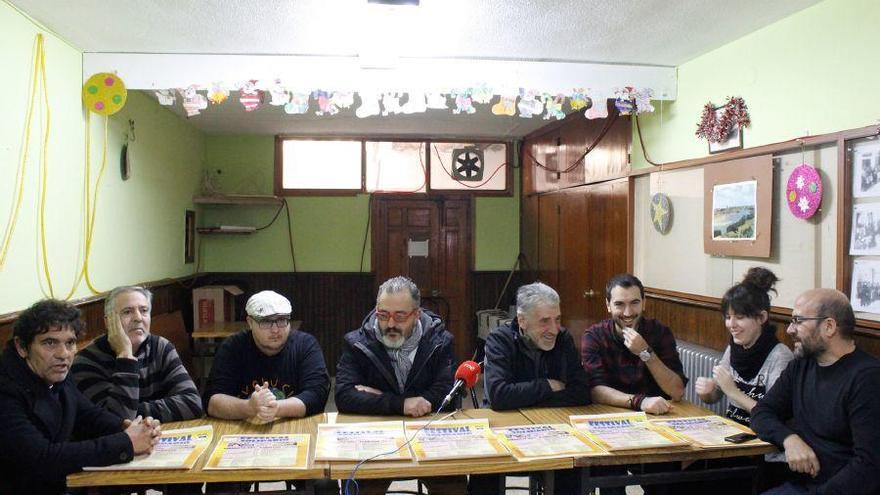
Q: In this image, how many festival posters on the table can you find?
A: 7